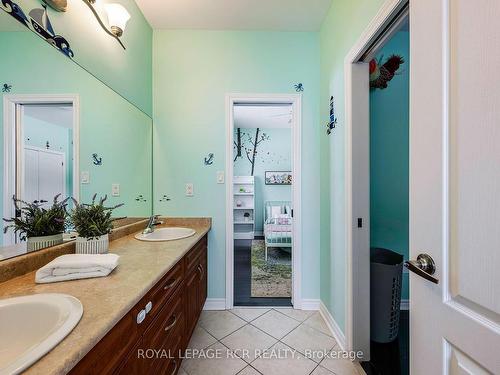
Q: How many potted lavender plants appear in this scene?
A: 1